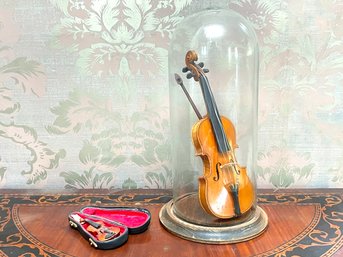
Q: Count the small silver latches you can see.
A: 2